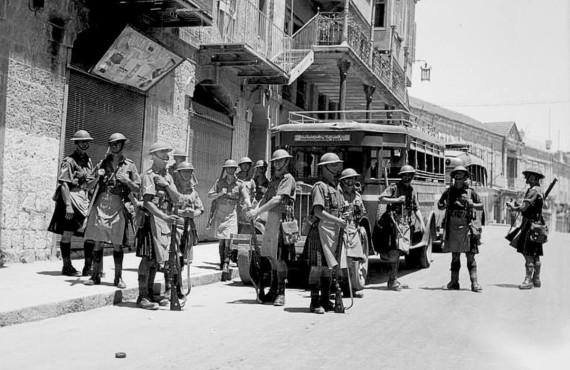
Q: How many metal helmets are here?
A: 14